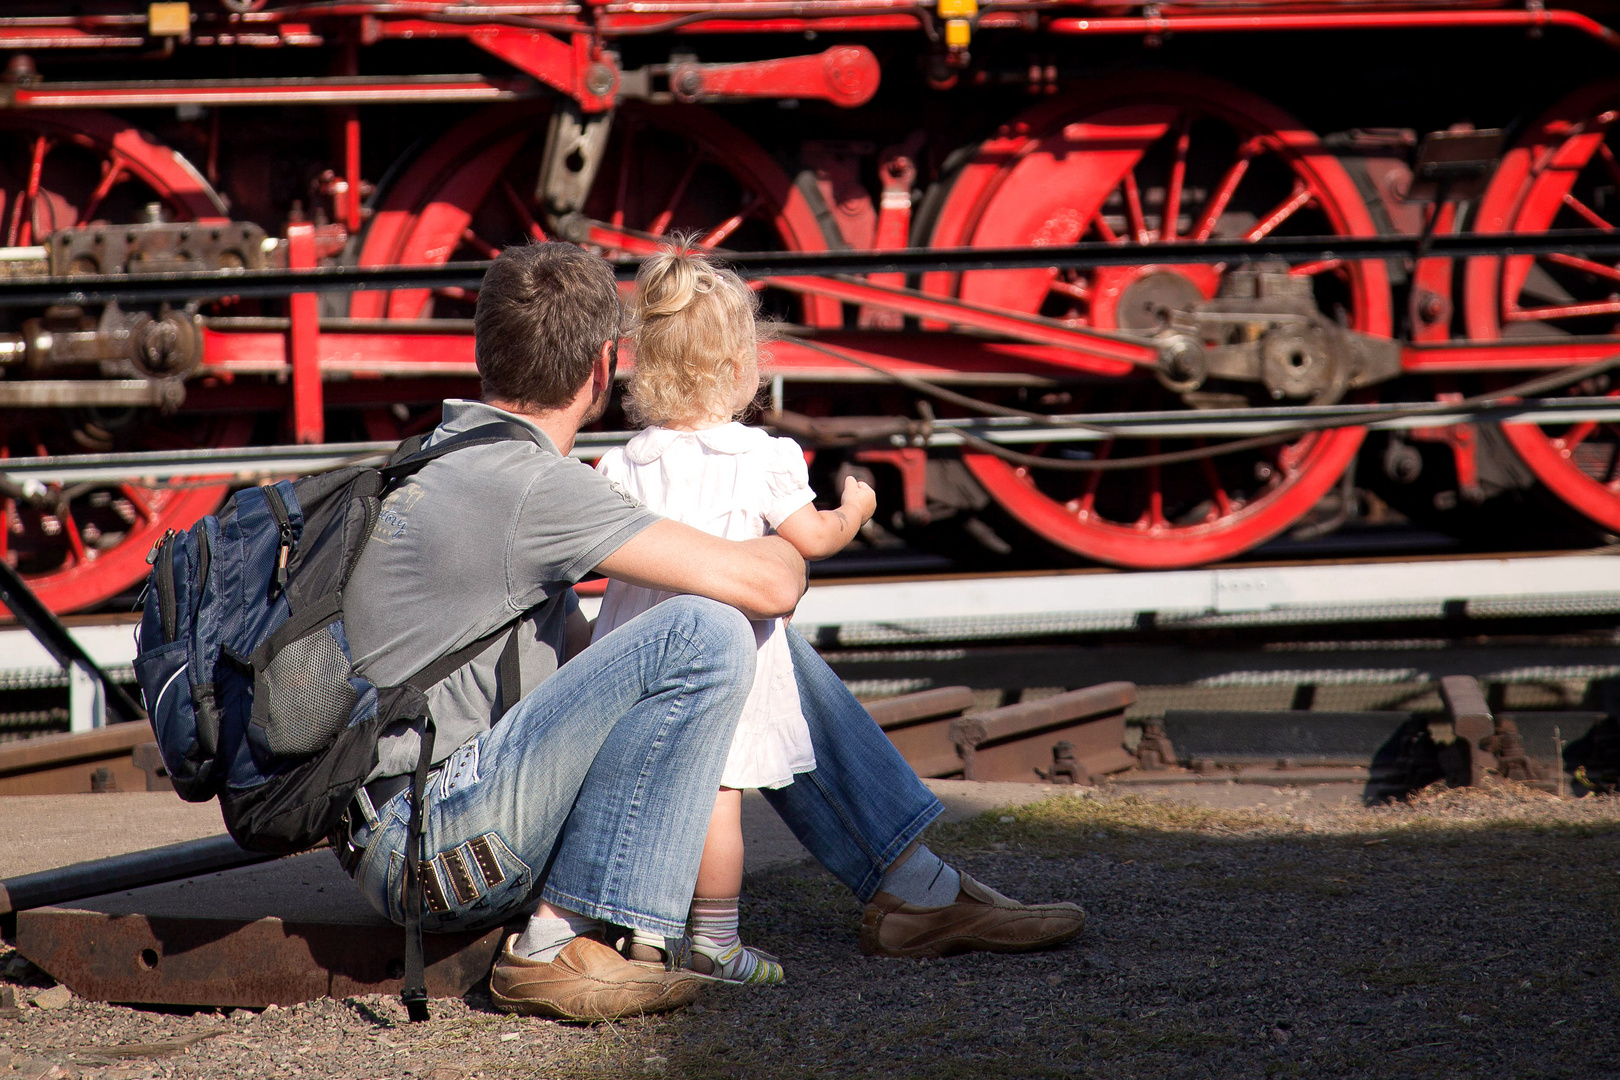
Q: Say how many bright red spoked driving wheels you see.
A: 4